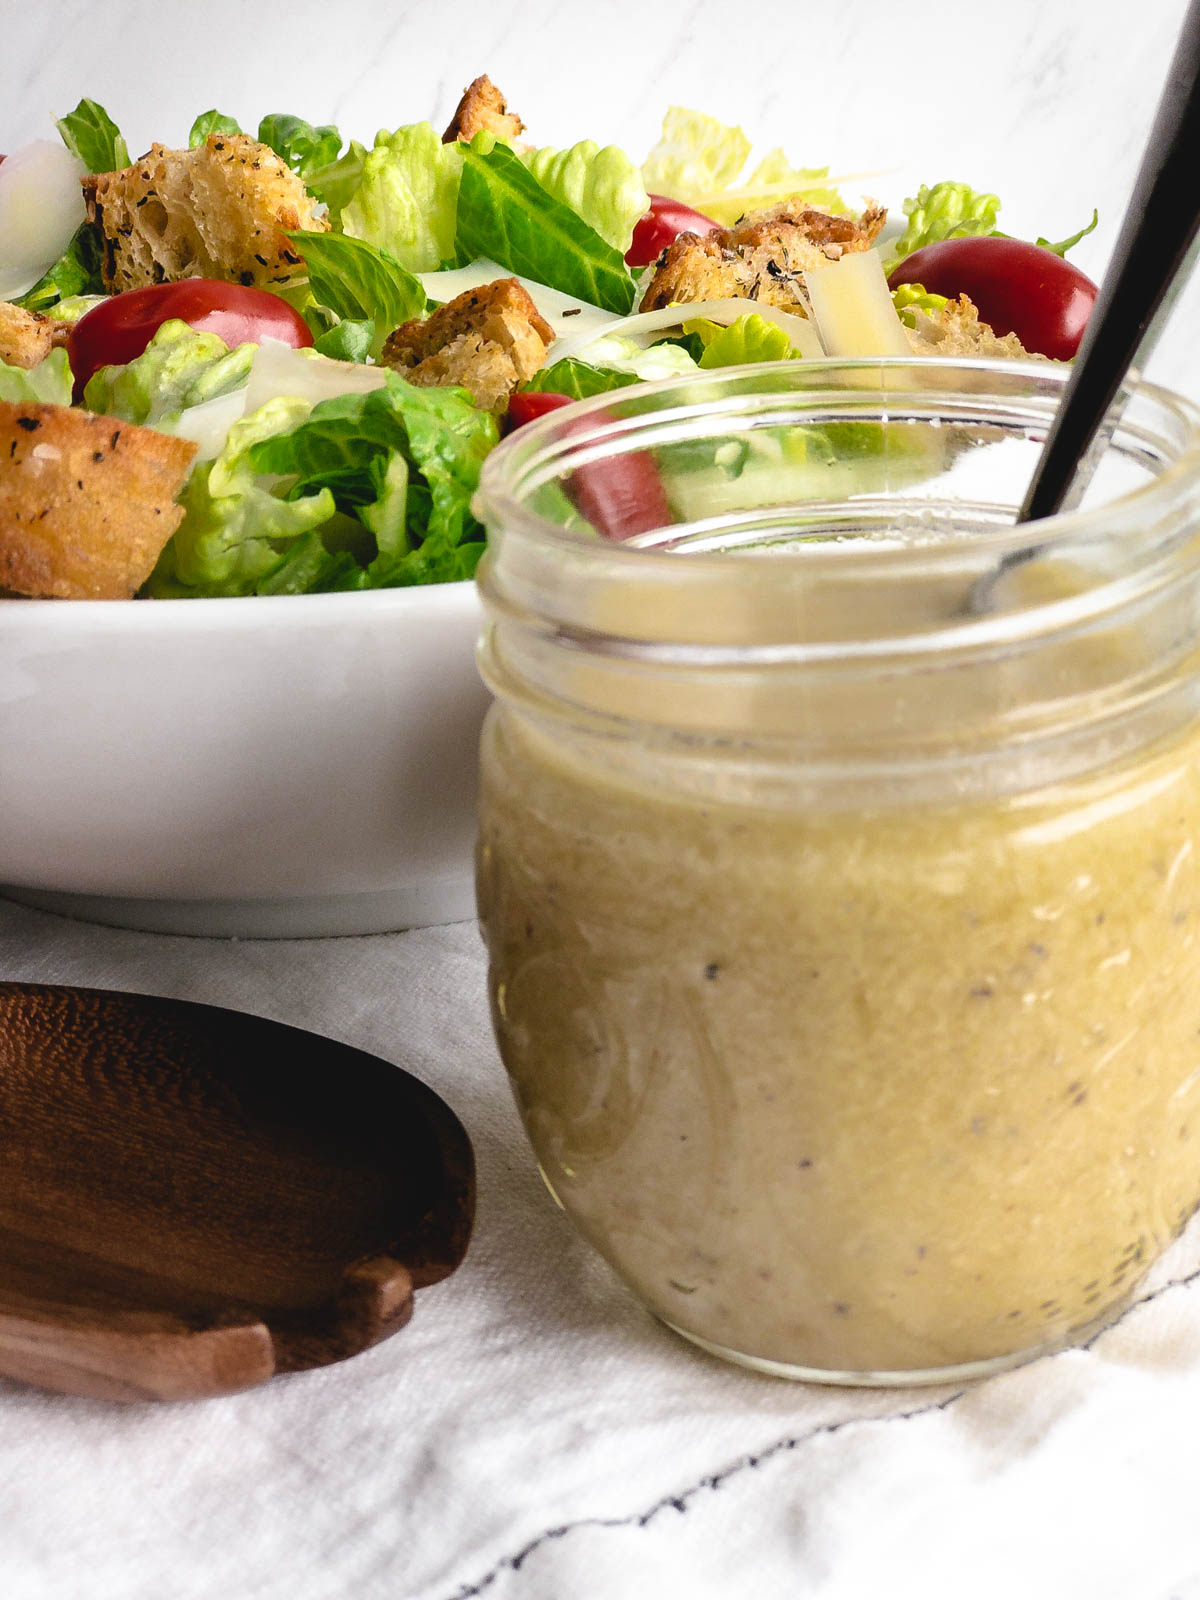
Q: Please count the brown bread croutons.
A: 7